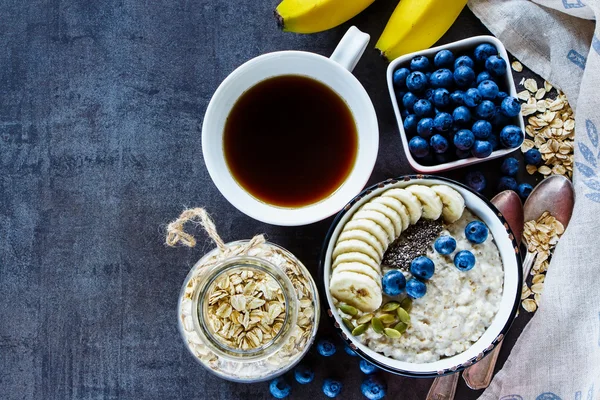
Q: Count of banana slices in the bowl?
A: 12